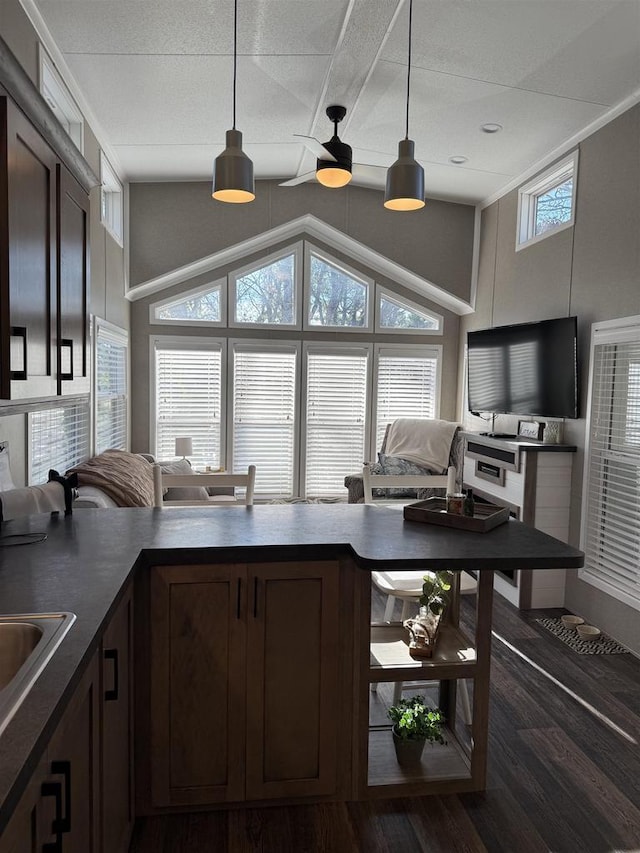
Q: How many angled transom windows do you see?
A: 4